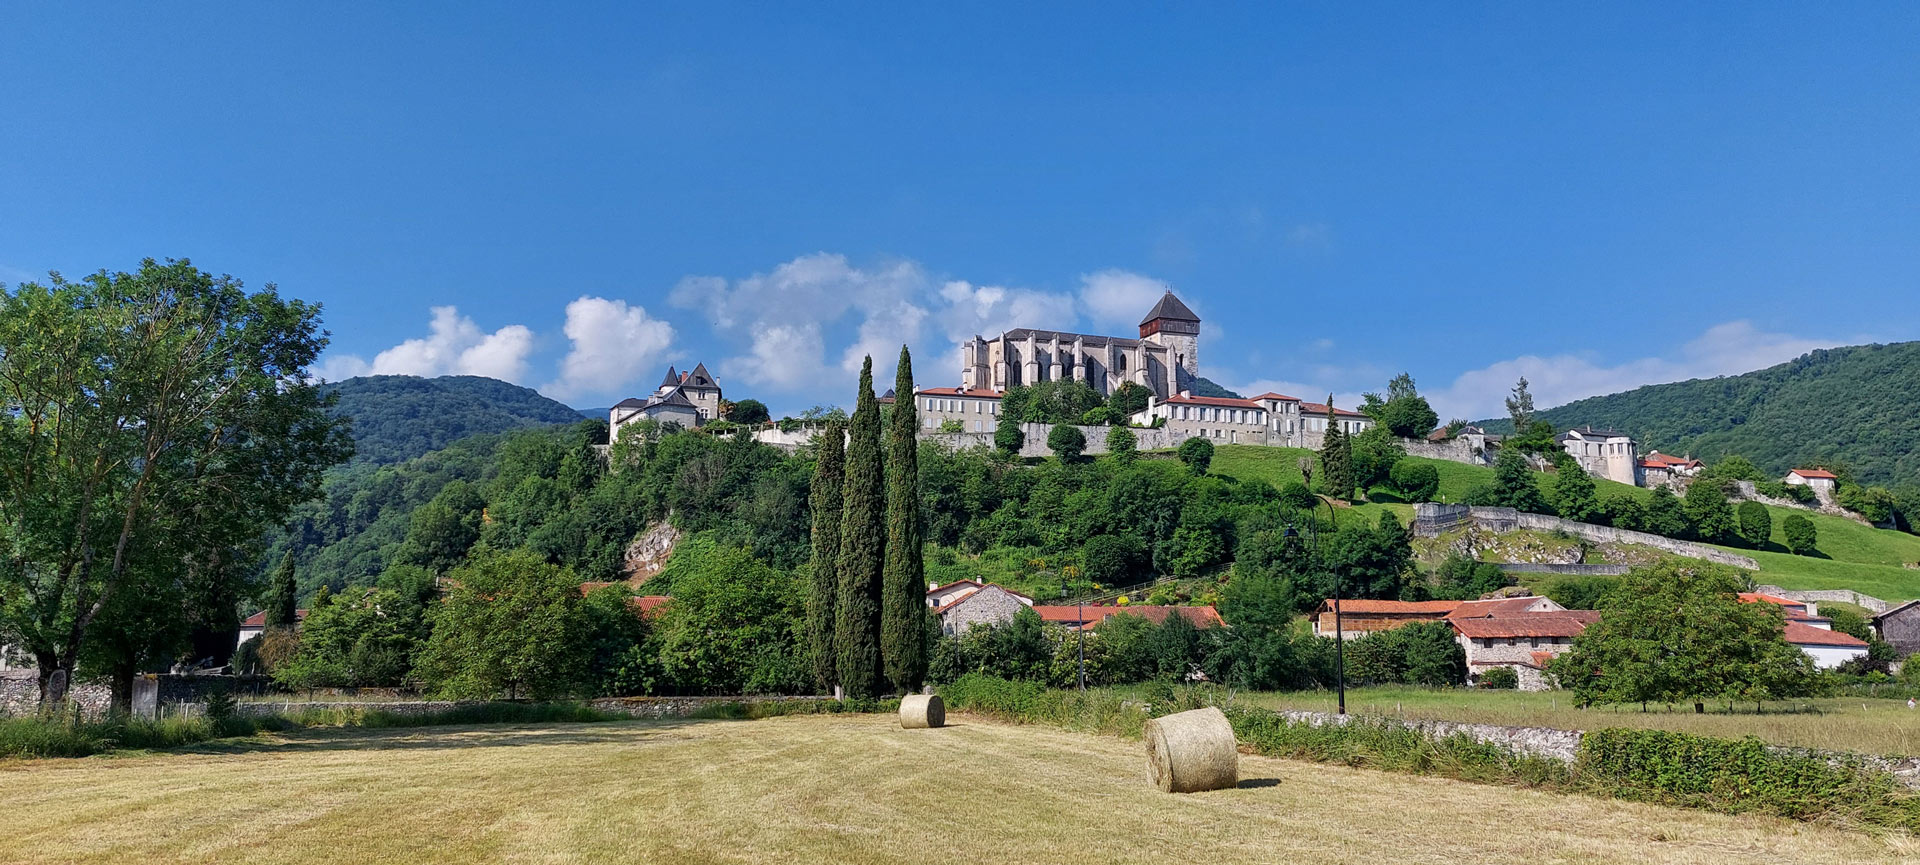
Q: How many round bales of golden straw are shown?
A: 2